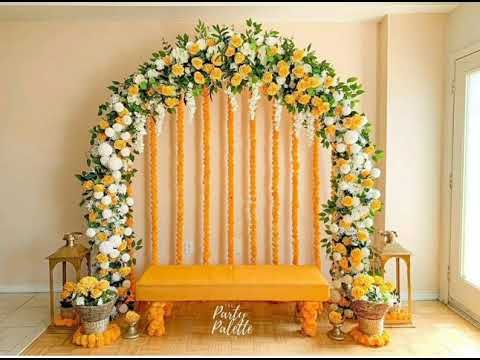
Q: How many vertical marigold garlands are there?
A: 8